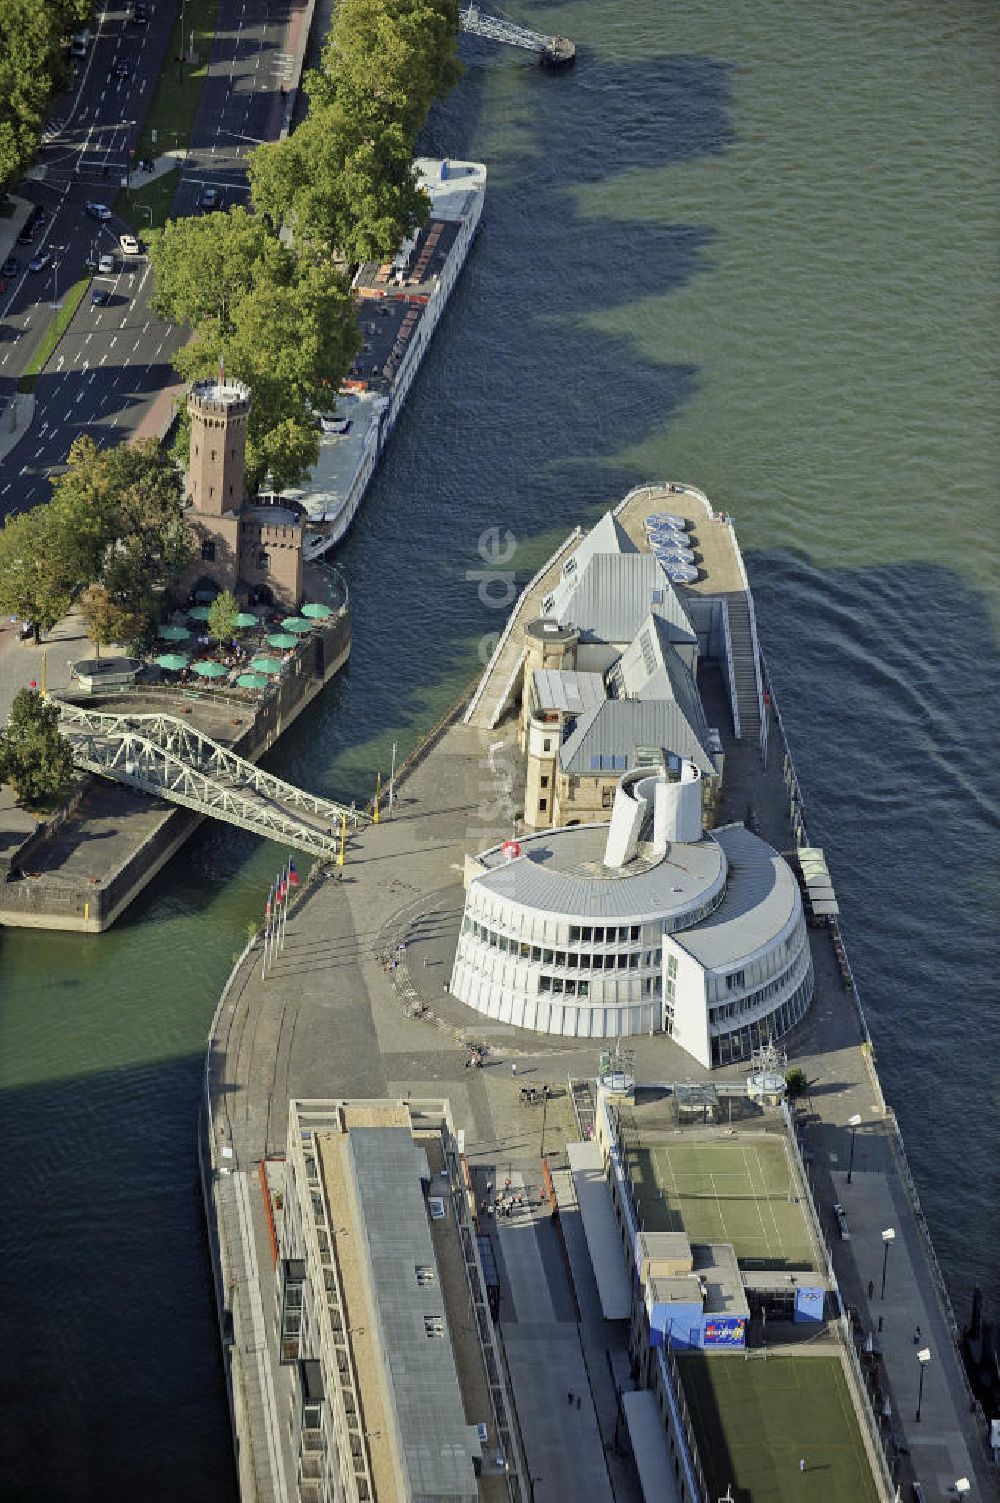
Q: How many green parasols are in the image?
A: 10